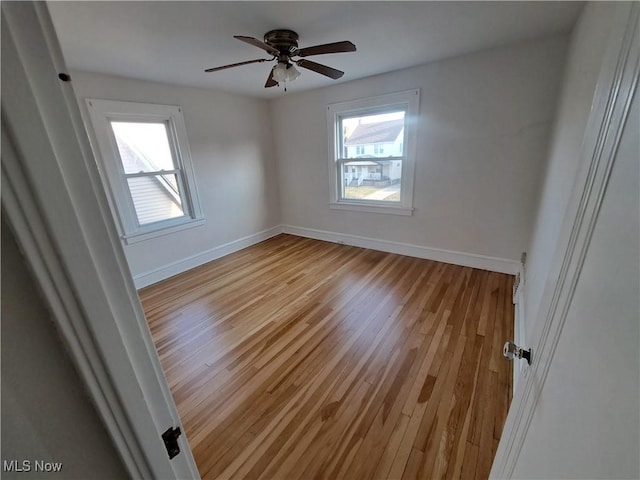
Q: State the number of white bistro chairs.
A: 0